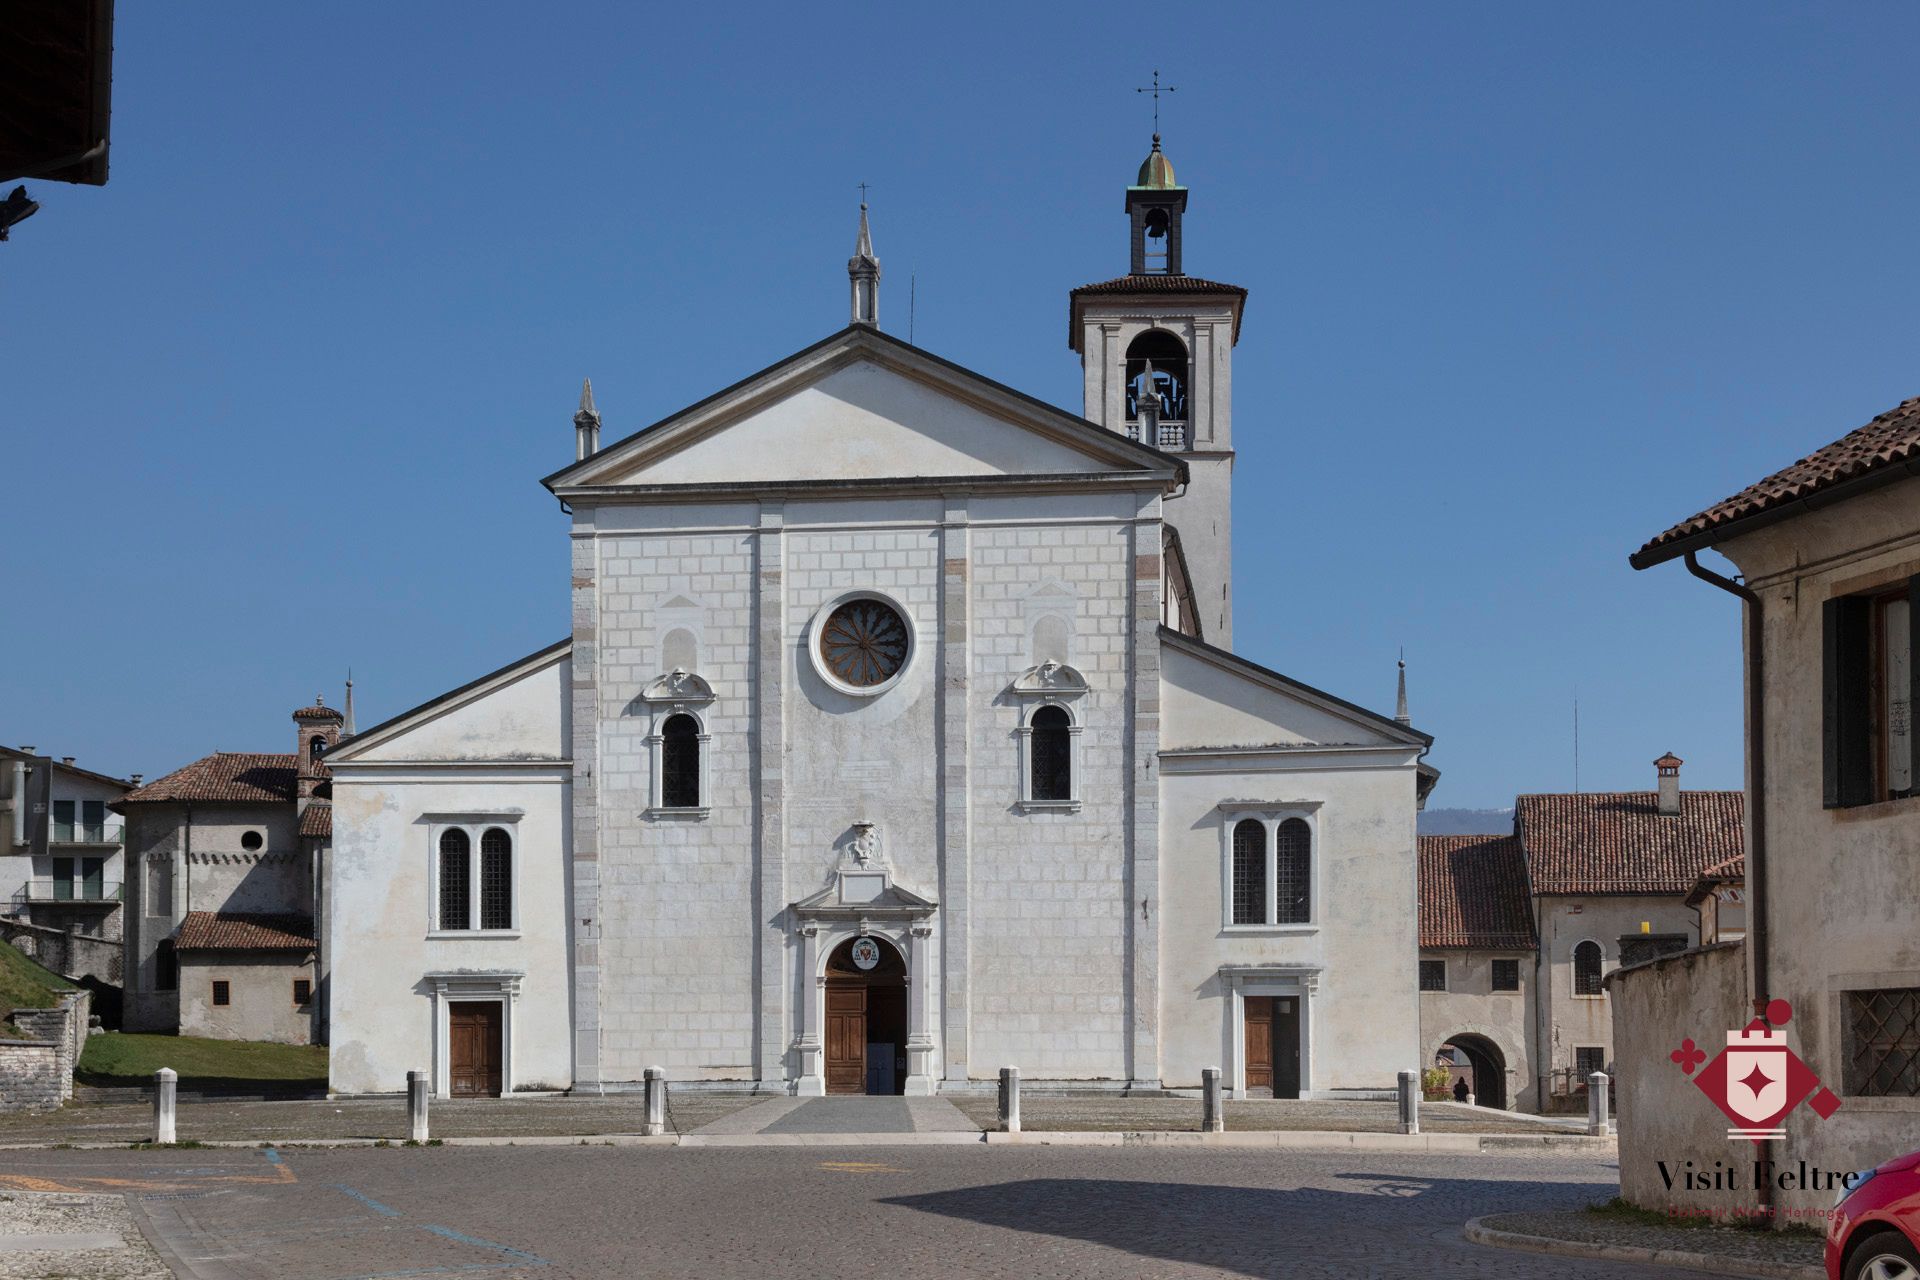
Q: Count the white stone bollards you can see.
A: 7